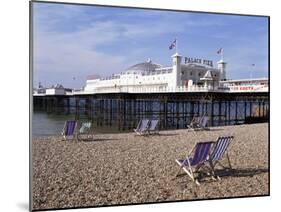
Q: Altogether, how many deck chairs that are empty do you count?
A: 8